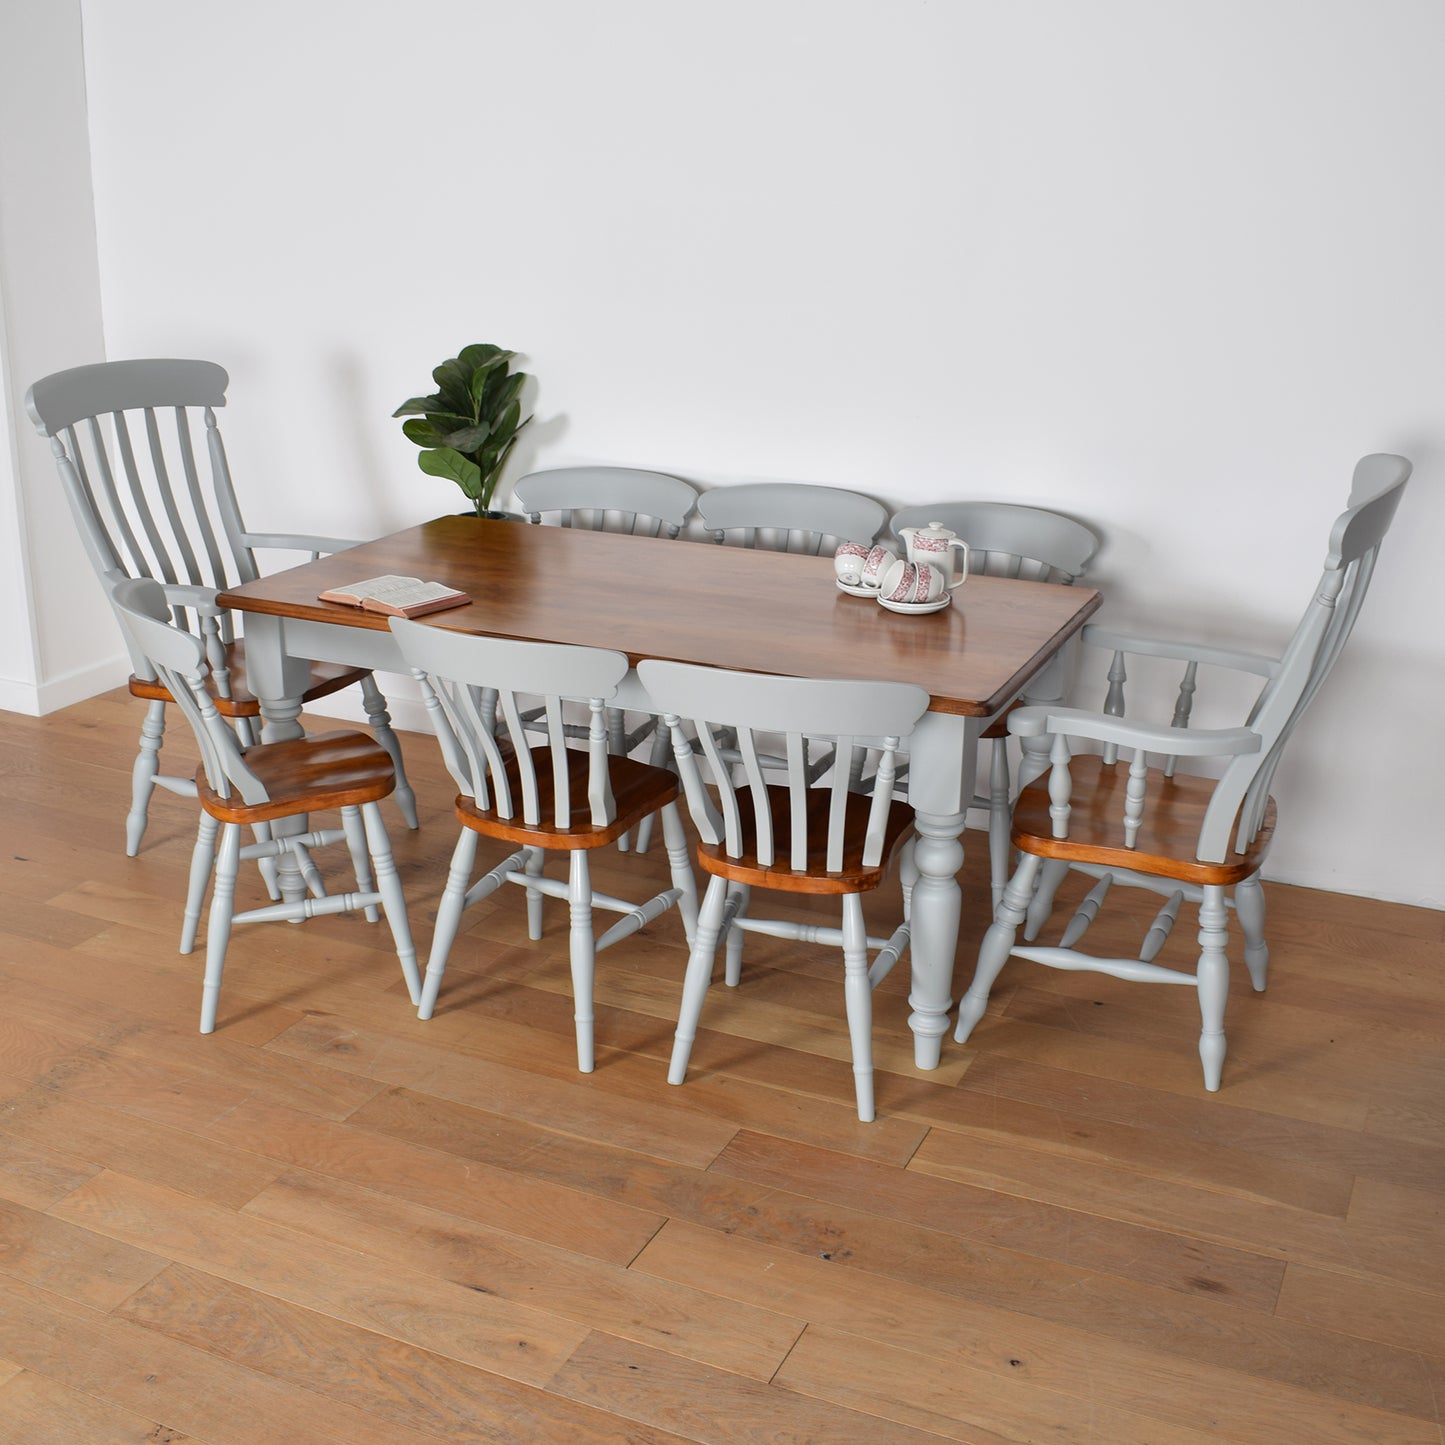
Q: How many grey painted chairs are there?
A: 8